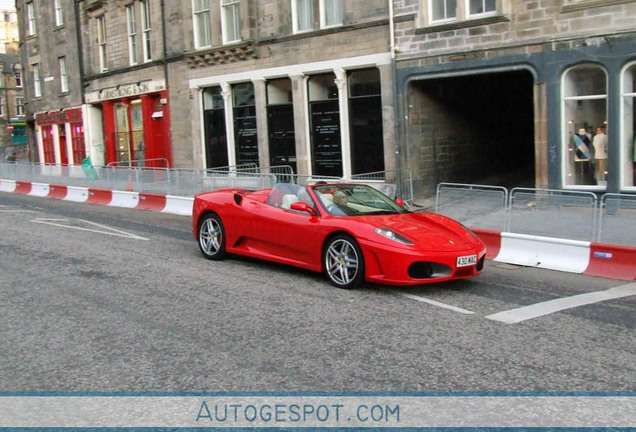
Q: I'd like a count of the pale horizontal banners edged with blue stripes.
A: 1